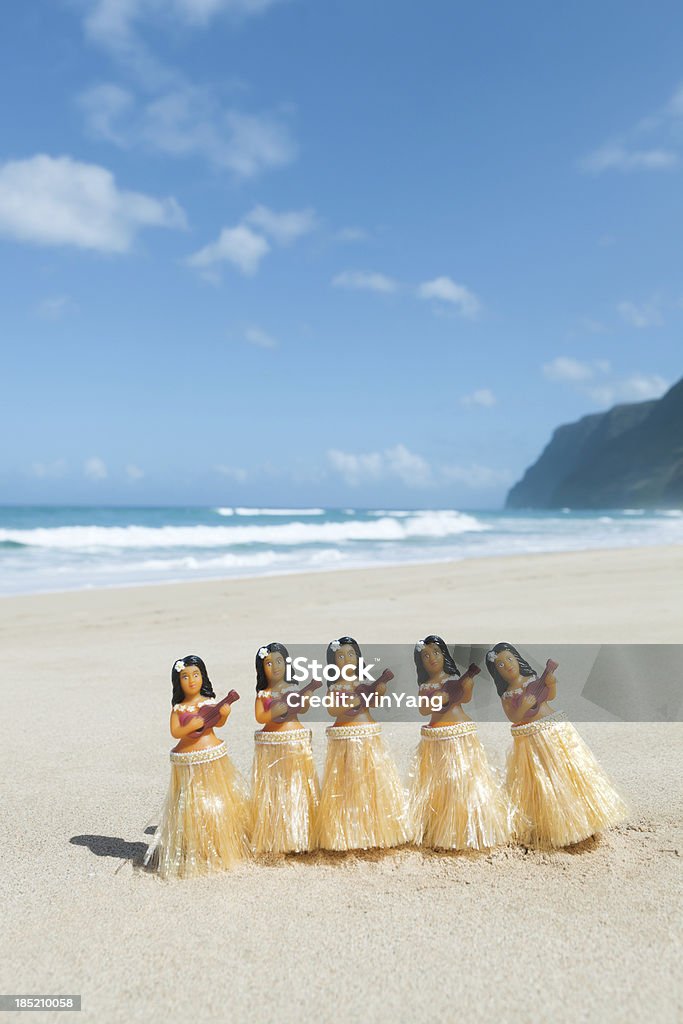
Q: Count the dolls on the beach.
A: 5